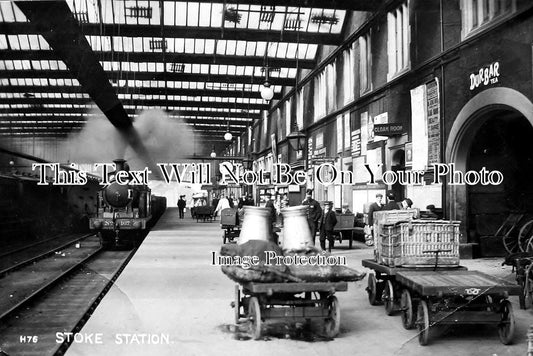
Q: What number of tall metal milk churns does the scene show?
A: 2